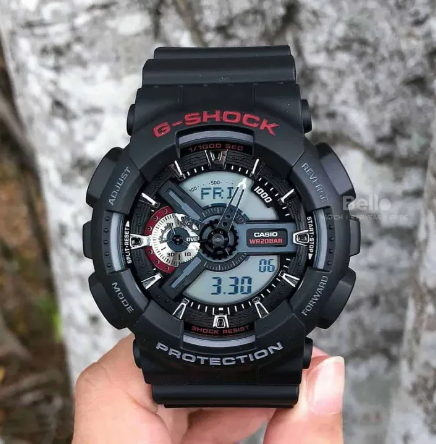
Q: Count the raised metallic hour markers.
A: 12